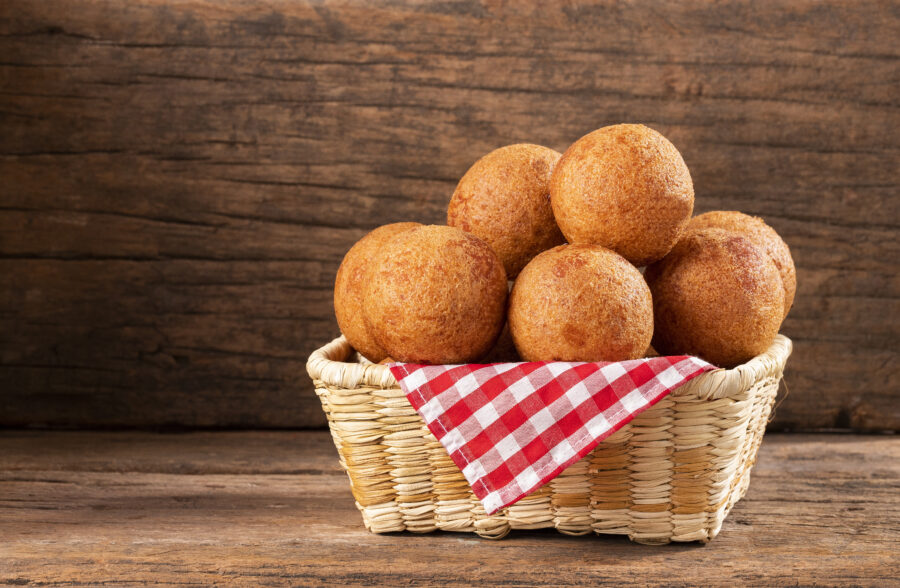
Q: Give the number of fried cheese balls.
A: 7